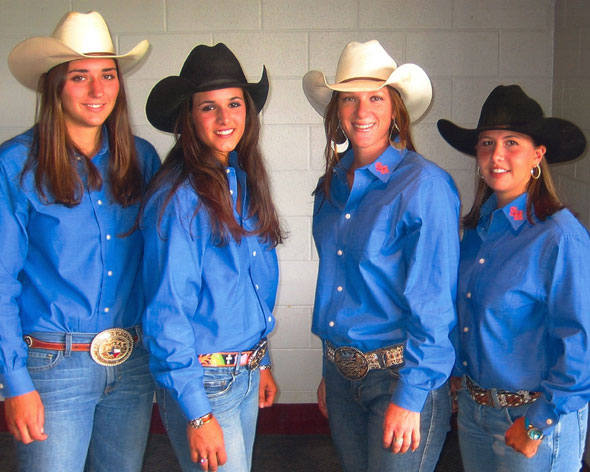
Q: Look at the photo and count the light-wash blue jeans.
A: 3